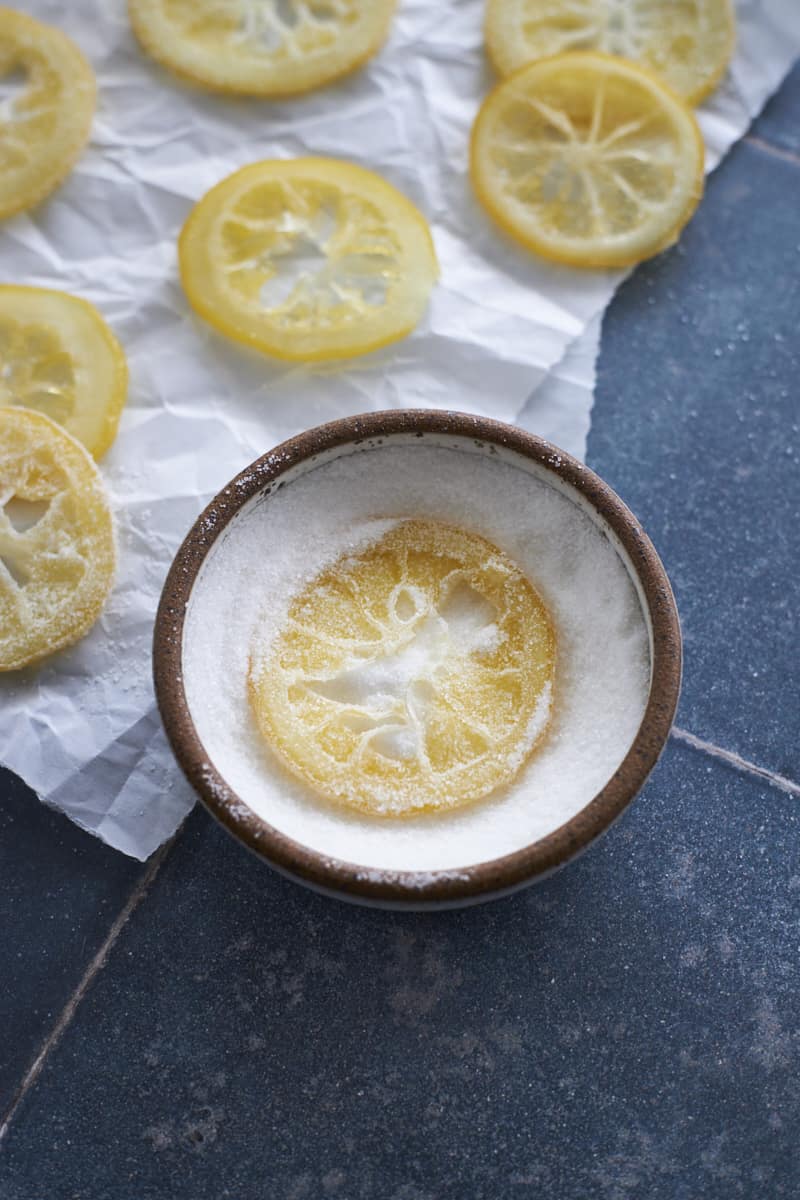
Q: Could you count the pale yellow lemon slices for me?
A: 8